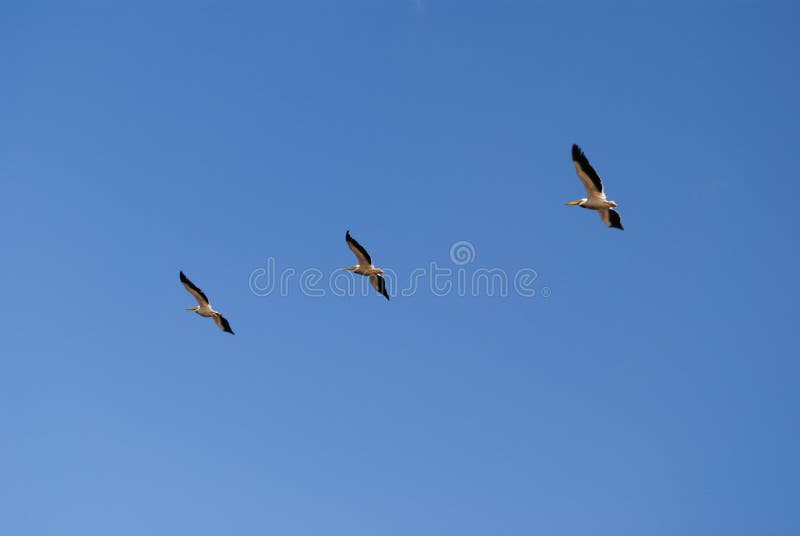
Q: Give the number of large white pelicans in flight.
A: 3